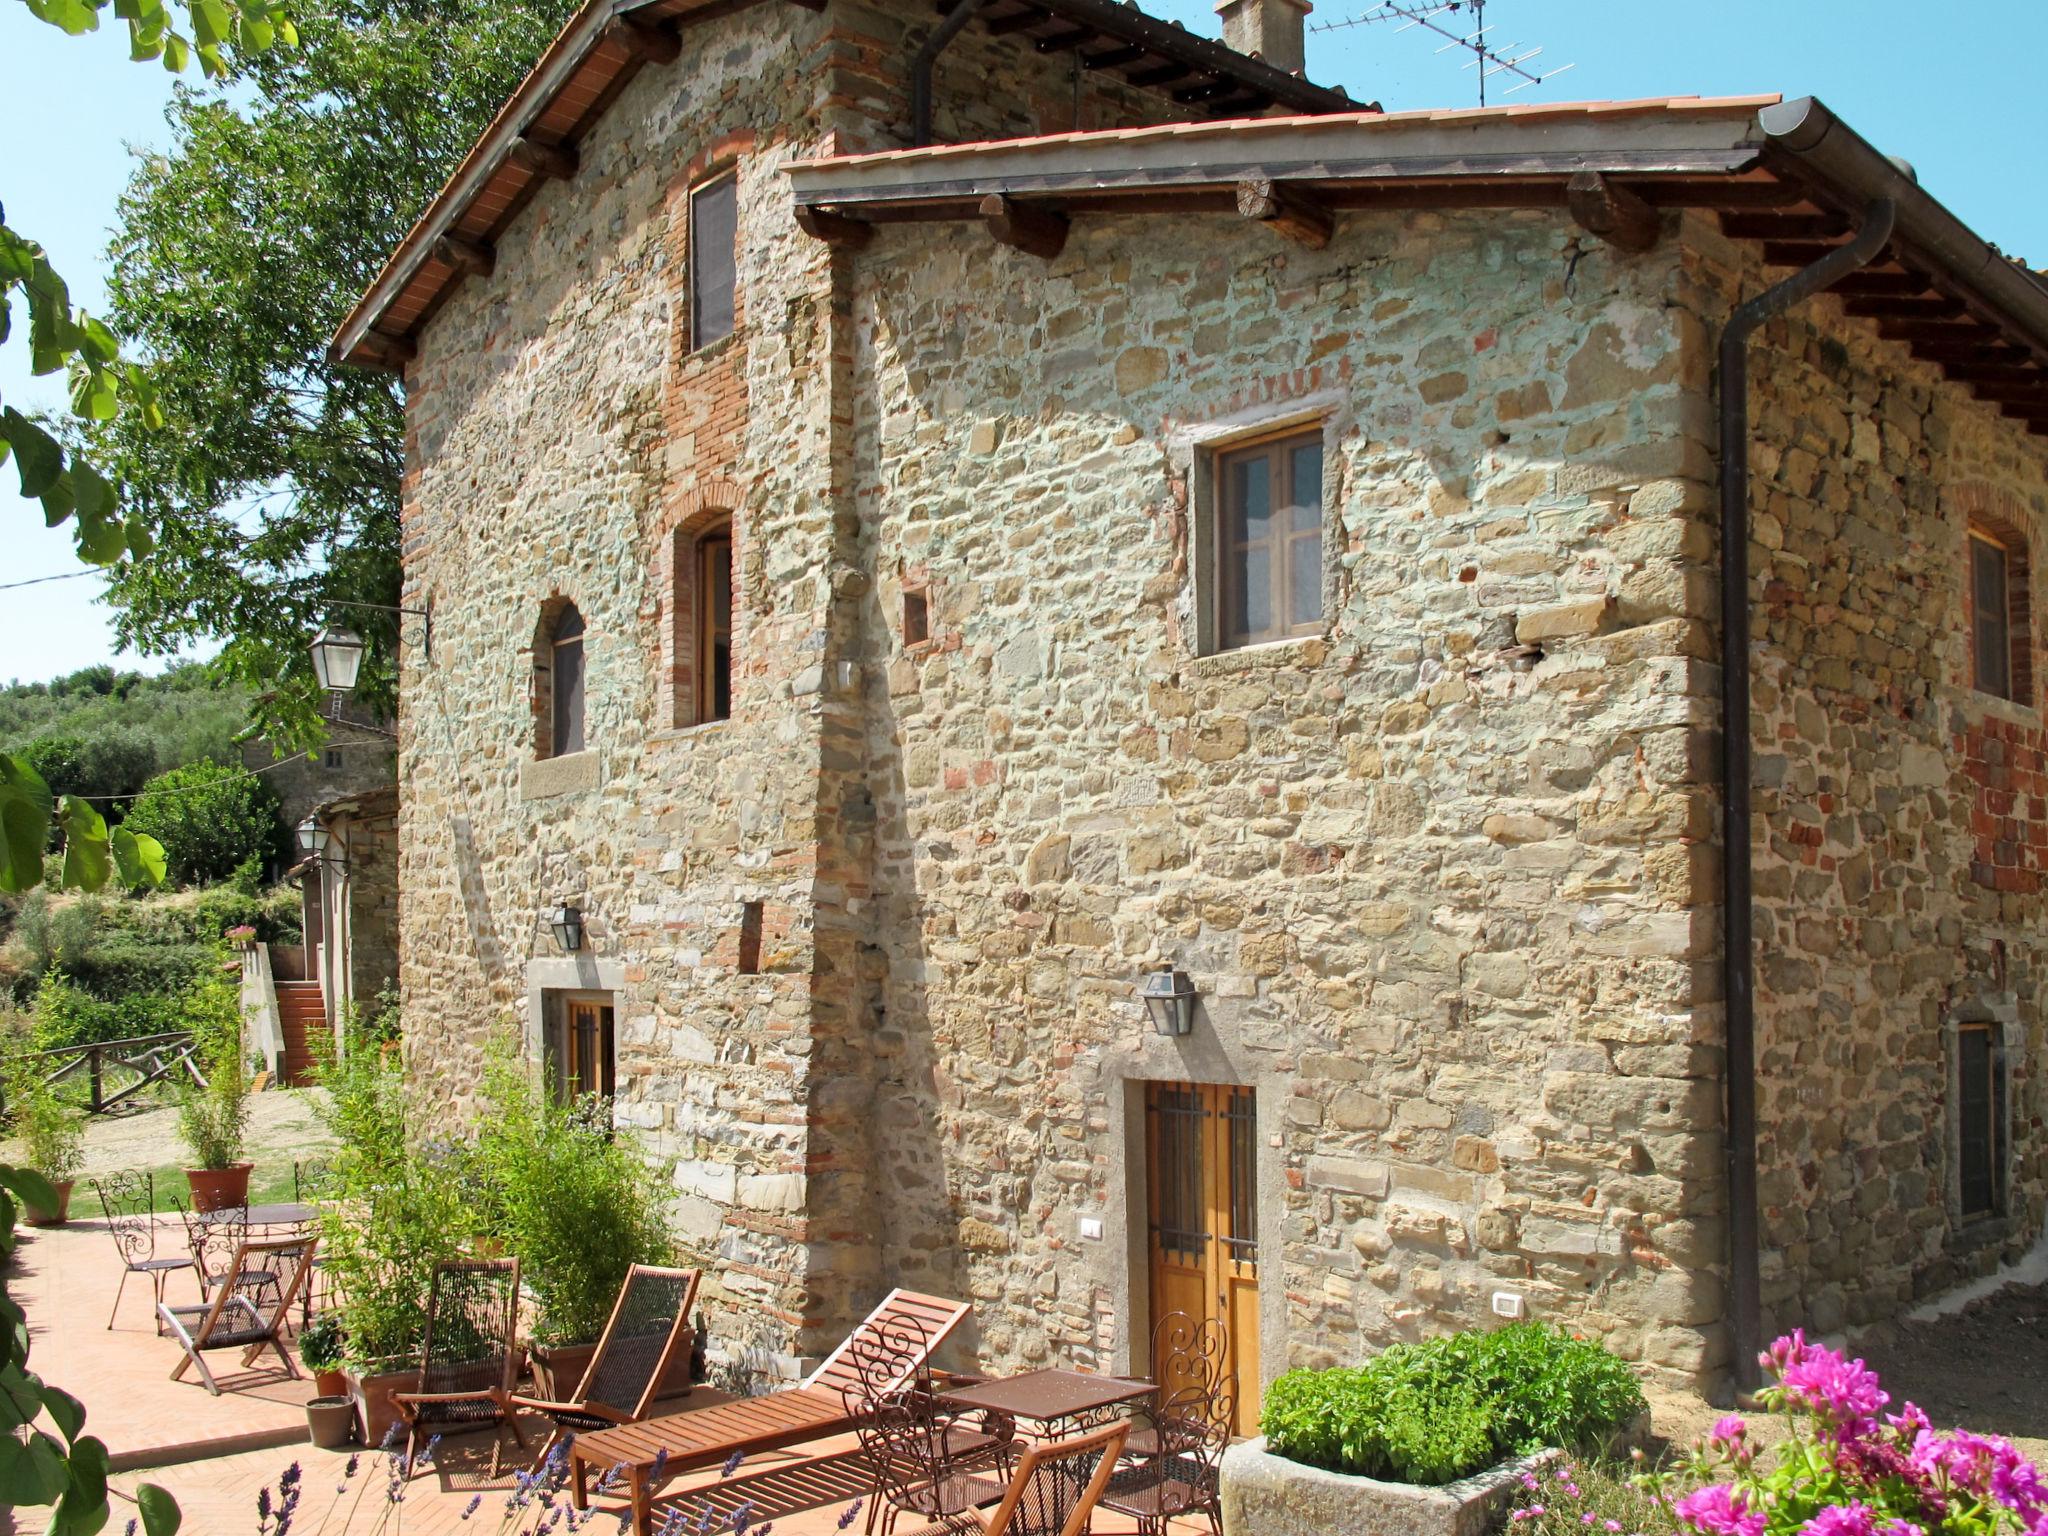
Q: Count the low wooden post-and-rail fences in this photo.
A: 1